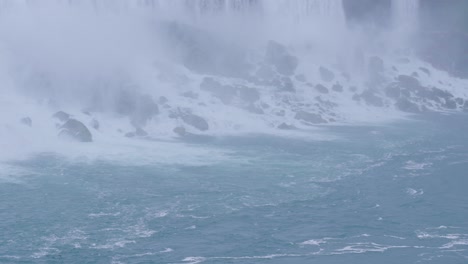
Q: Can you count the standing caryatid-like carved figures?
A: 0